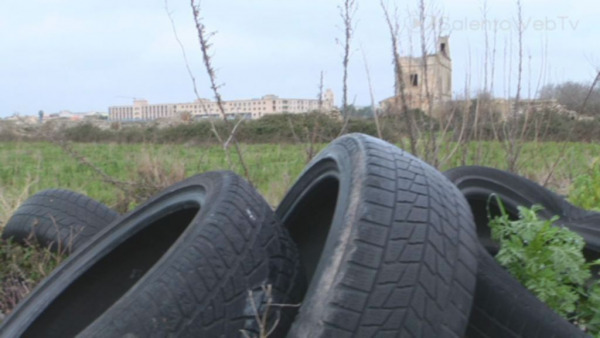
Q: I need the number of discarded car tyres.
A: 4